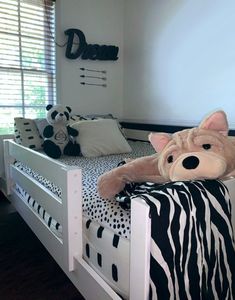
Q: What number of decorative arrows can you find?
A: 3